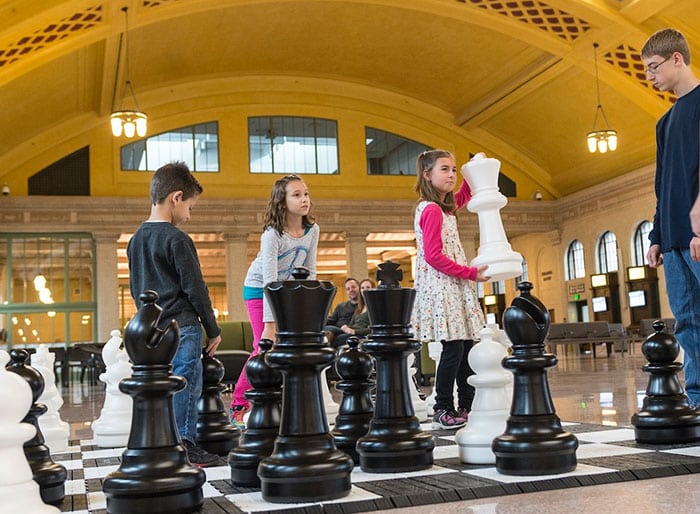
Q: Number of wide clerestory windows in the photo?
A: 3